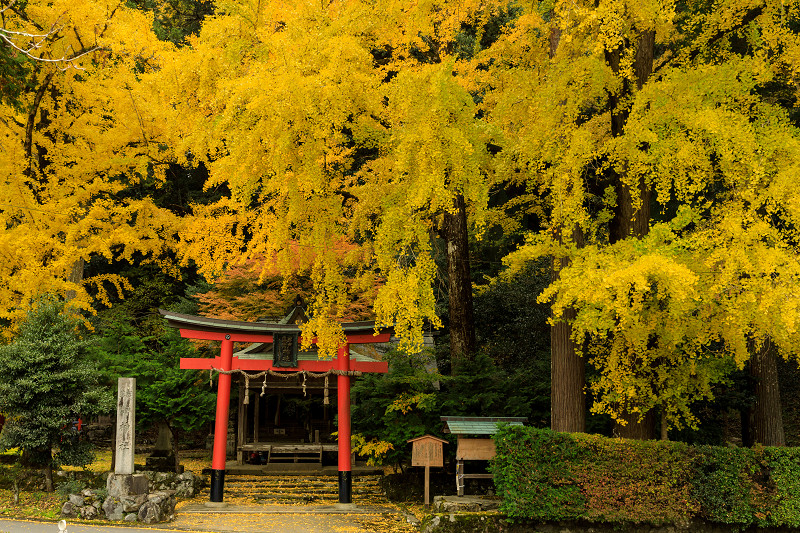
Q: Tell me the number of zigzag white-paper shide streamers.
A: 2